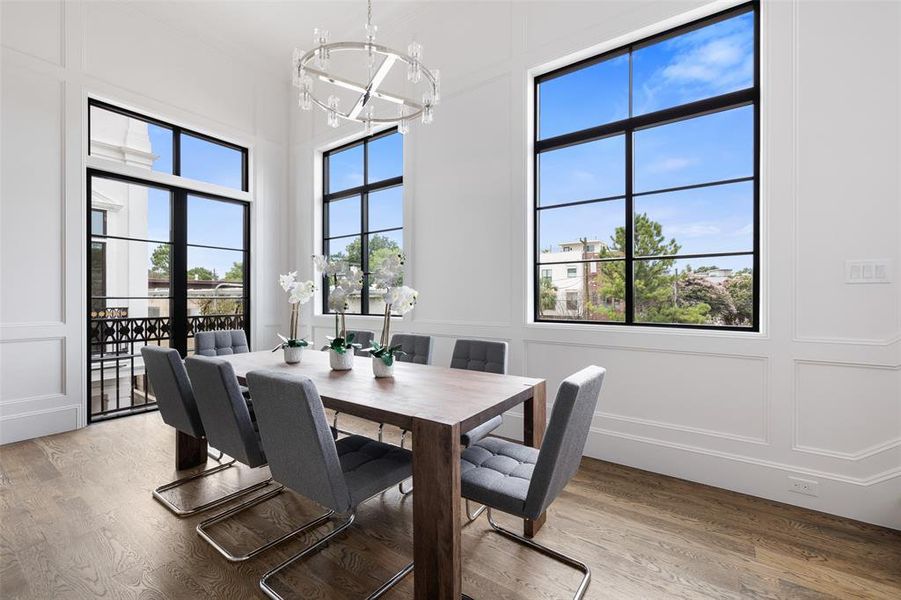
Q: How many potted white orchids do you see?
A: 3